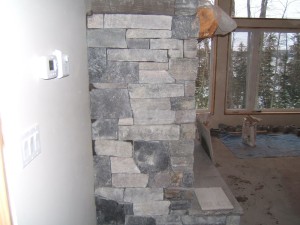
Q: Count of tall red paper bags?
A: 0